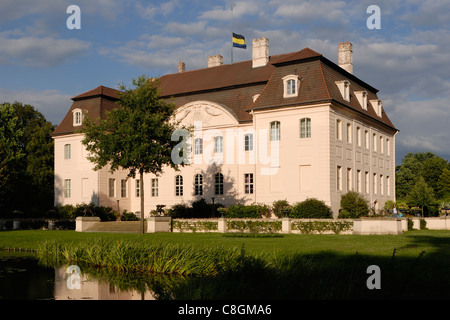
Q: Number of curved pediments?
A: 1